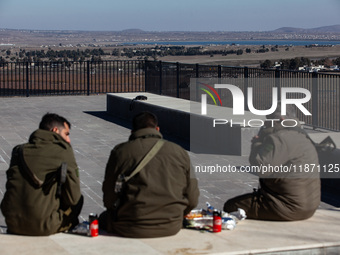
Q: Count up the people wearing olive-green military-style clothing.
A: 3